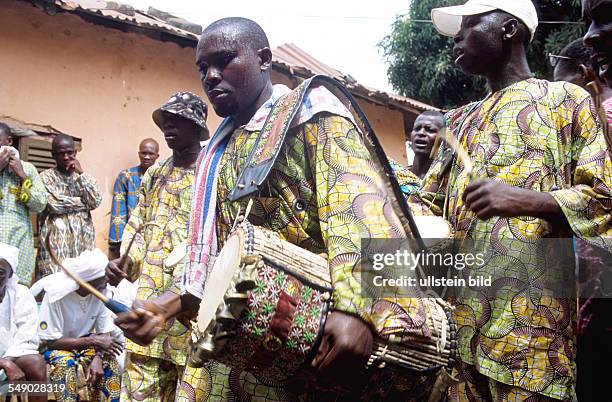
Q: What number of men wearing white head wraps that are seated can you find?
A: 2